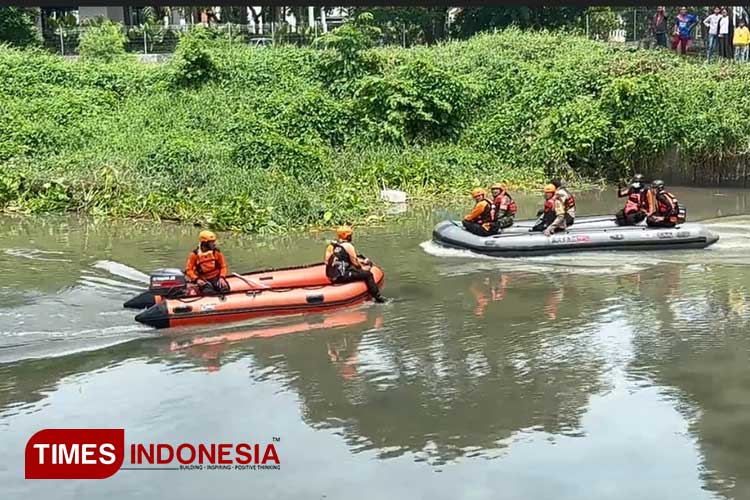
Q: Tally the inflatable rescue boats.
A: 2